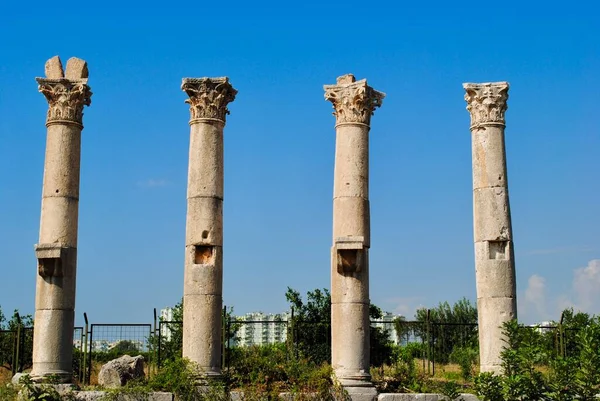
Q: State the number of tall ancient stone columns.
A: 4